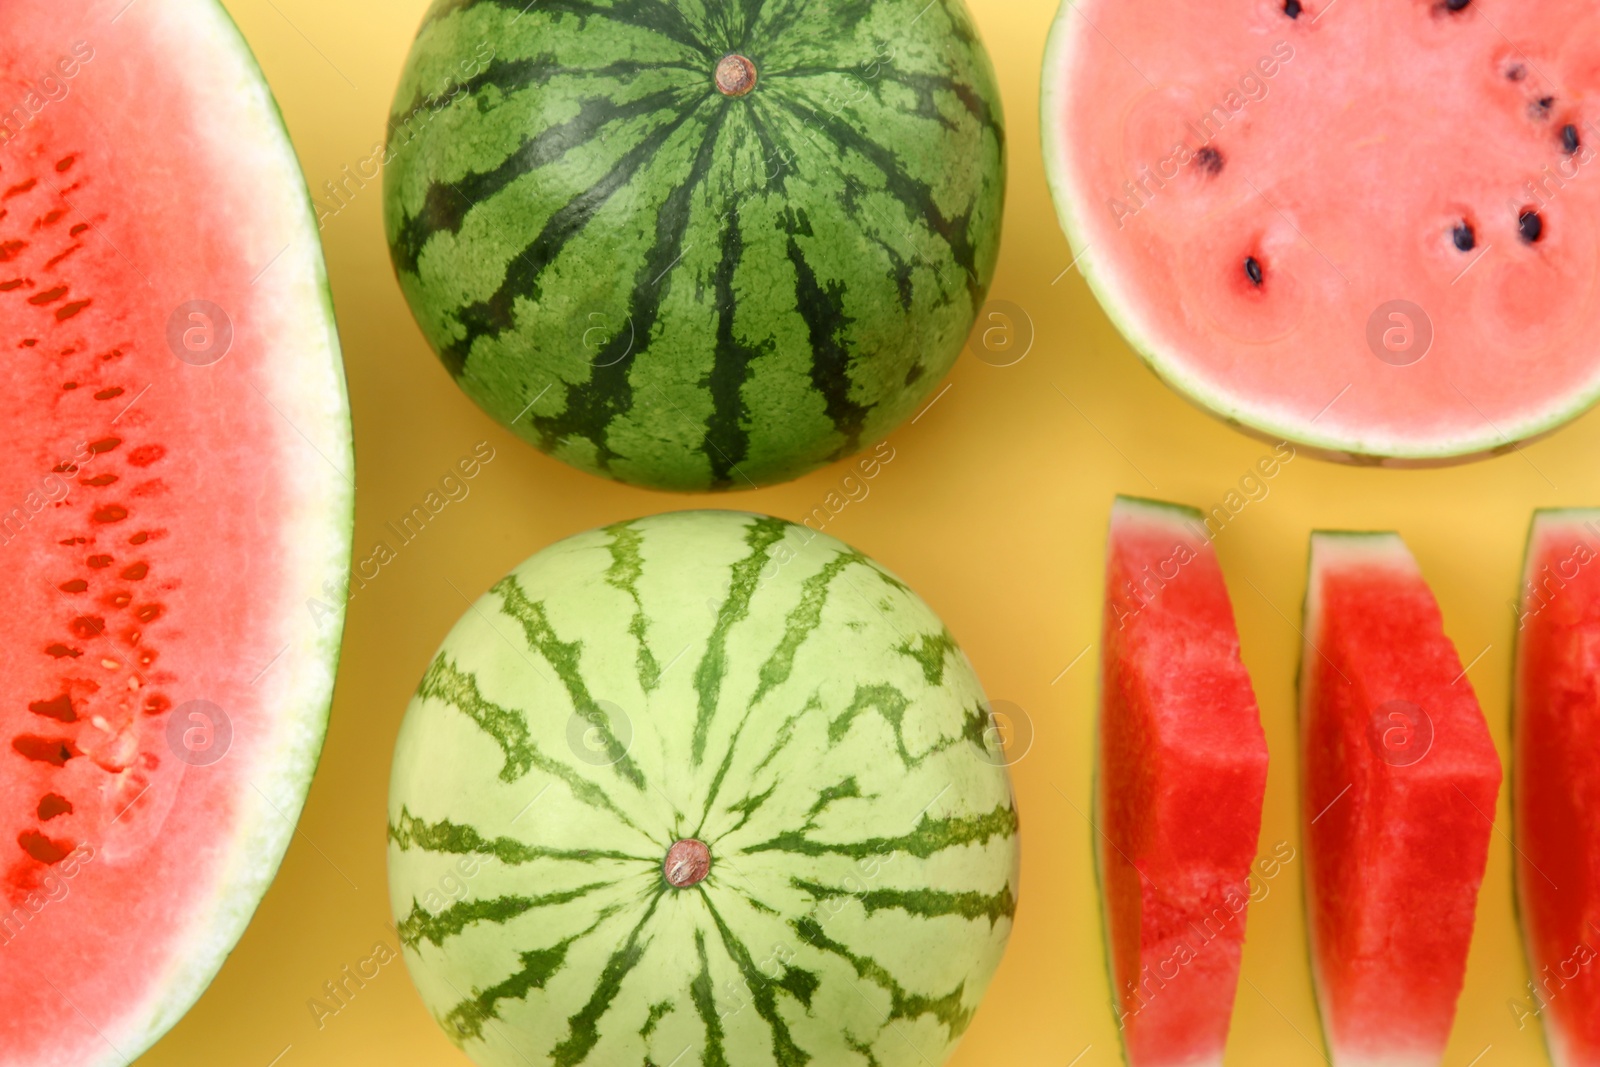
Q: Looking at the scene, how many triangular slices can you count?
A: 3